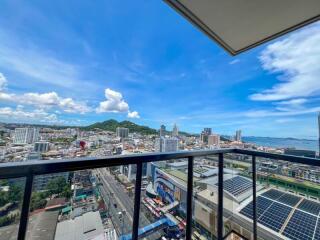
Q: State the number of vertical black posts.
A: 5